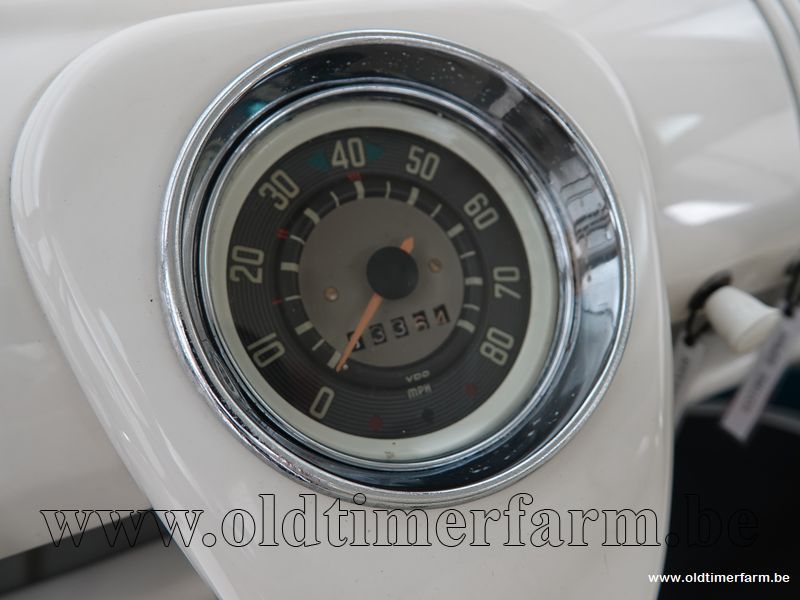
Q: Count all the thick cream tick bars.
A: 9